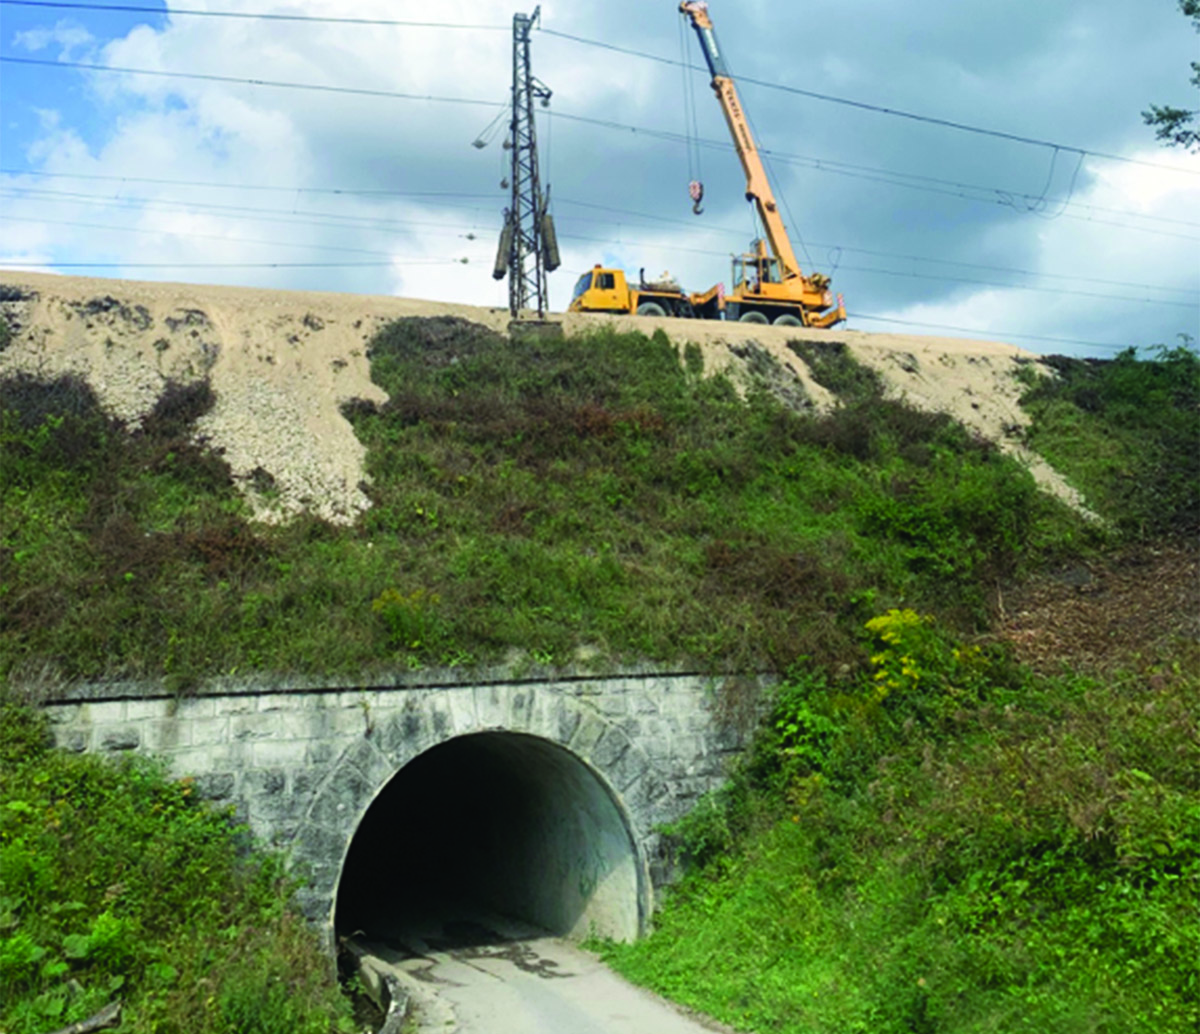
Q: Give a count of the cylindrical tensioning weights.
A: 2